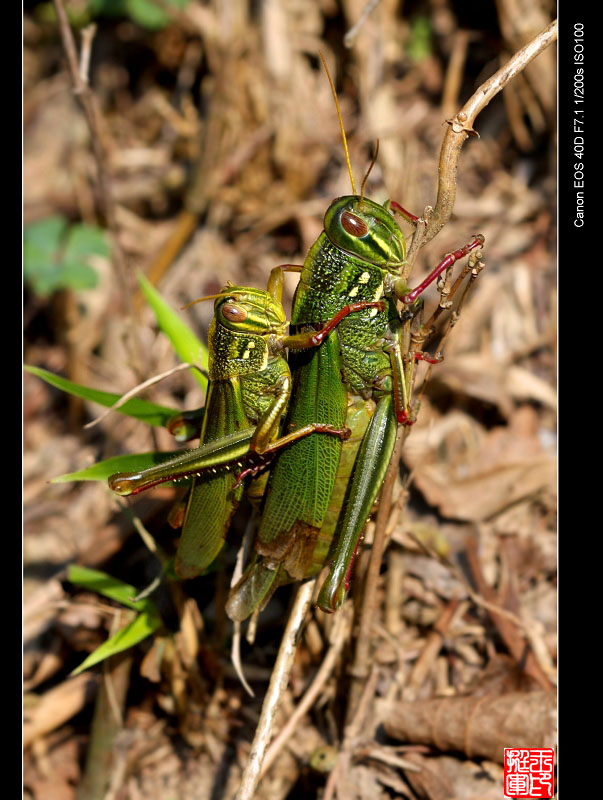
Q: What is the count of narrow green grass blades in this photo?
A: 5